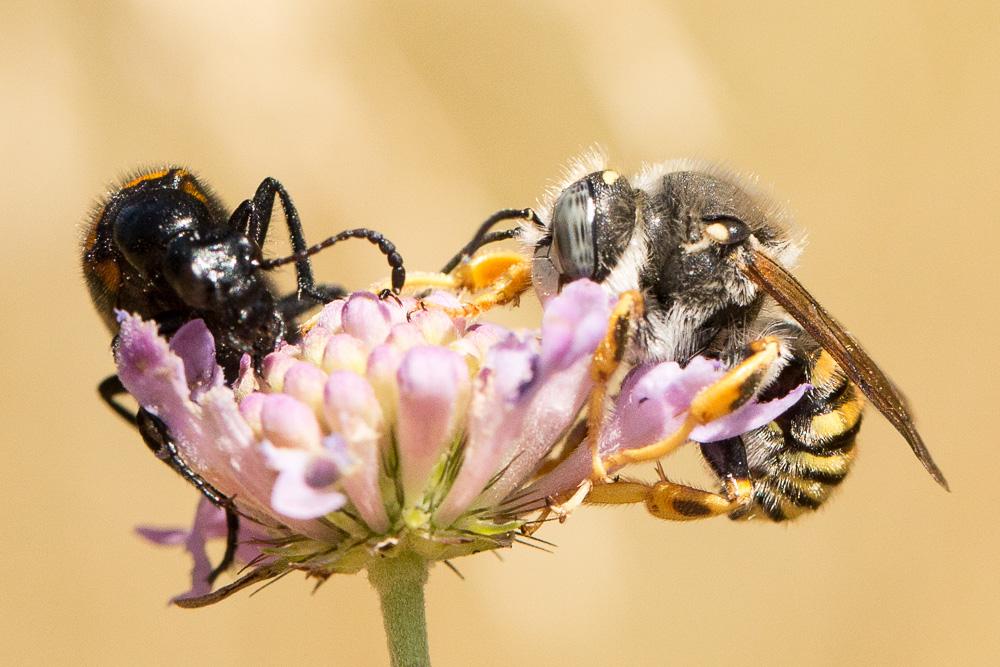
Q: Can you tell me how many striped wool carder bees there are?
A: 1